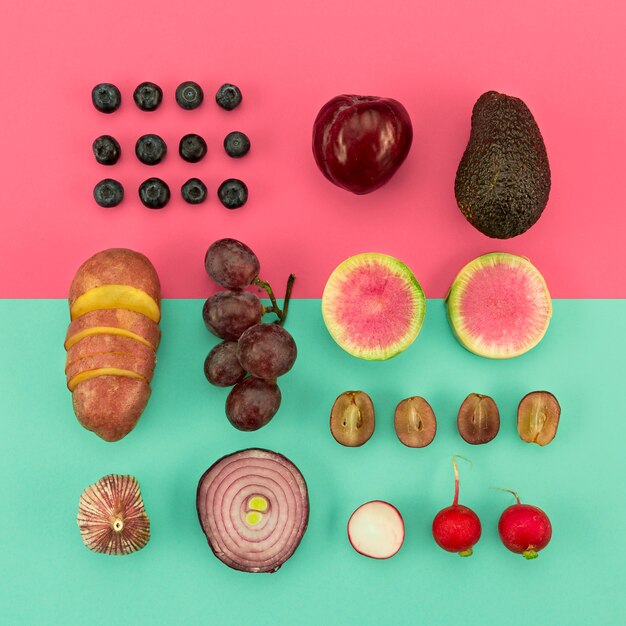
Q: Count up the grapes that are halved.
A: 4